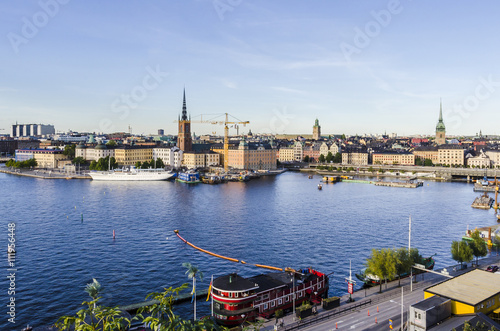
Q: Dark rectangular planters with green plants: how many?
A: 2